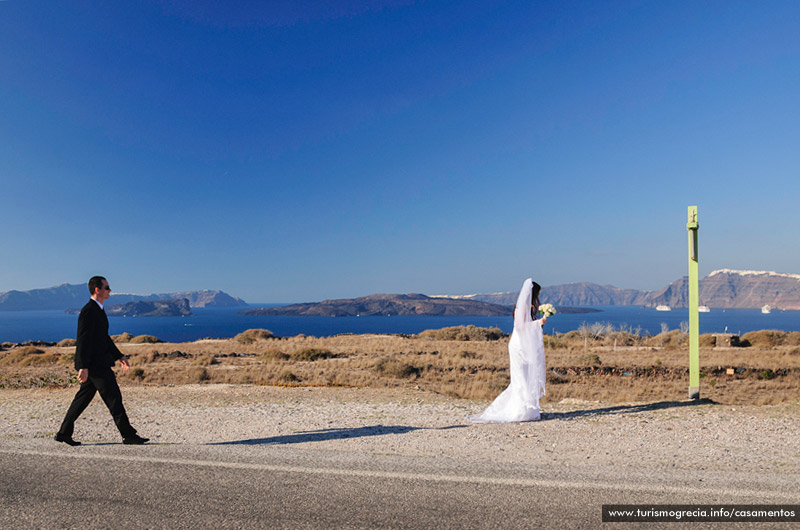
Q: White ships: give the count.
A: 3